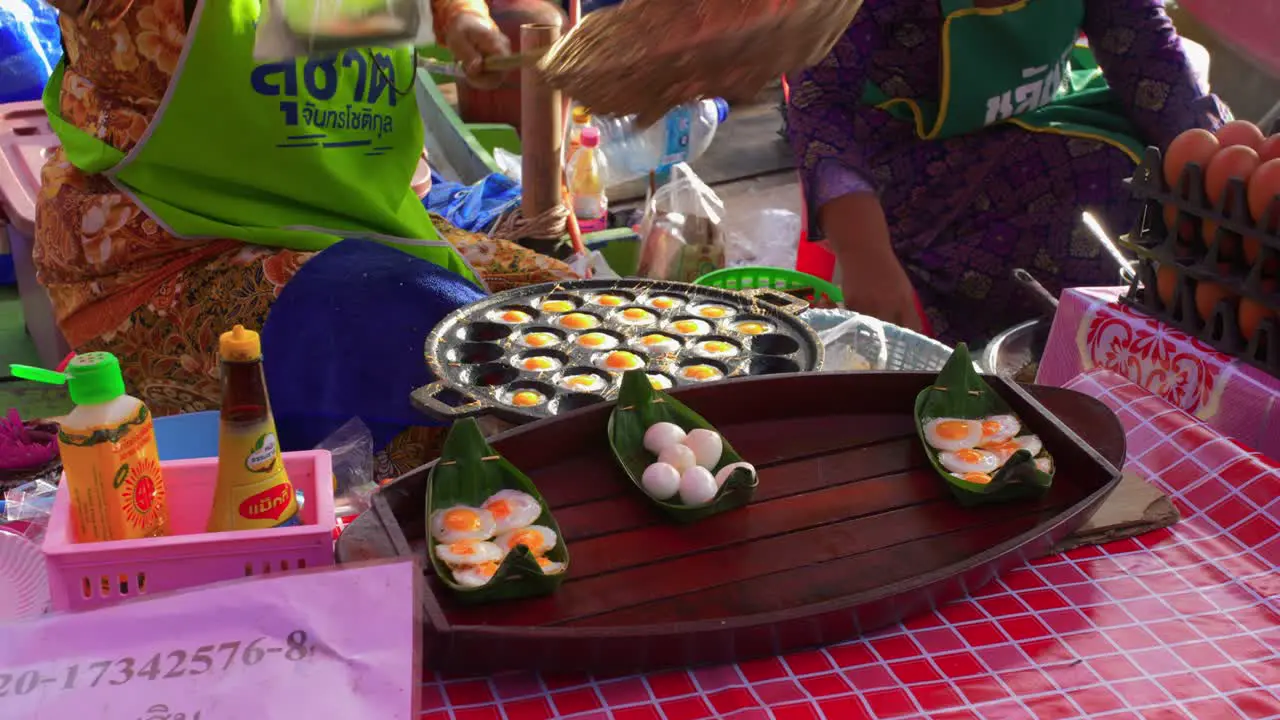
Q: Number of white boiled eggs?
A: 6